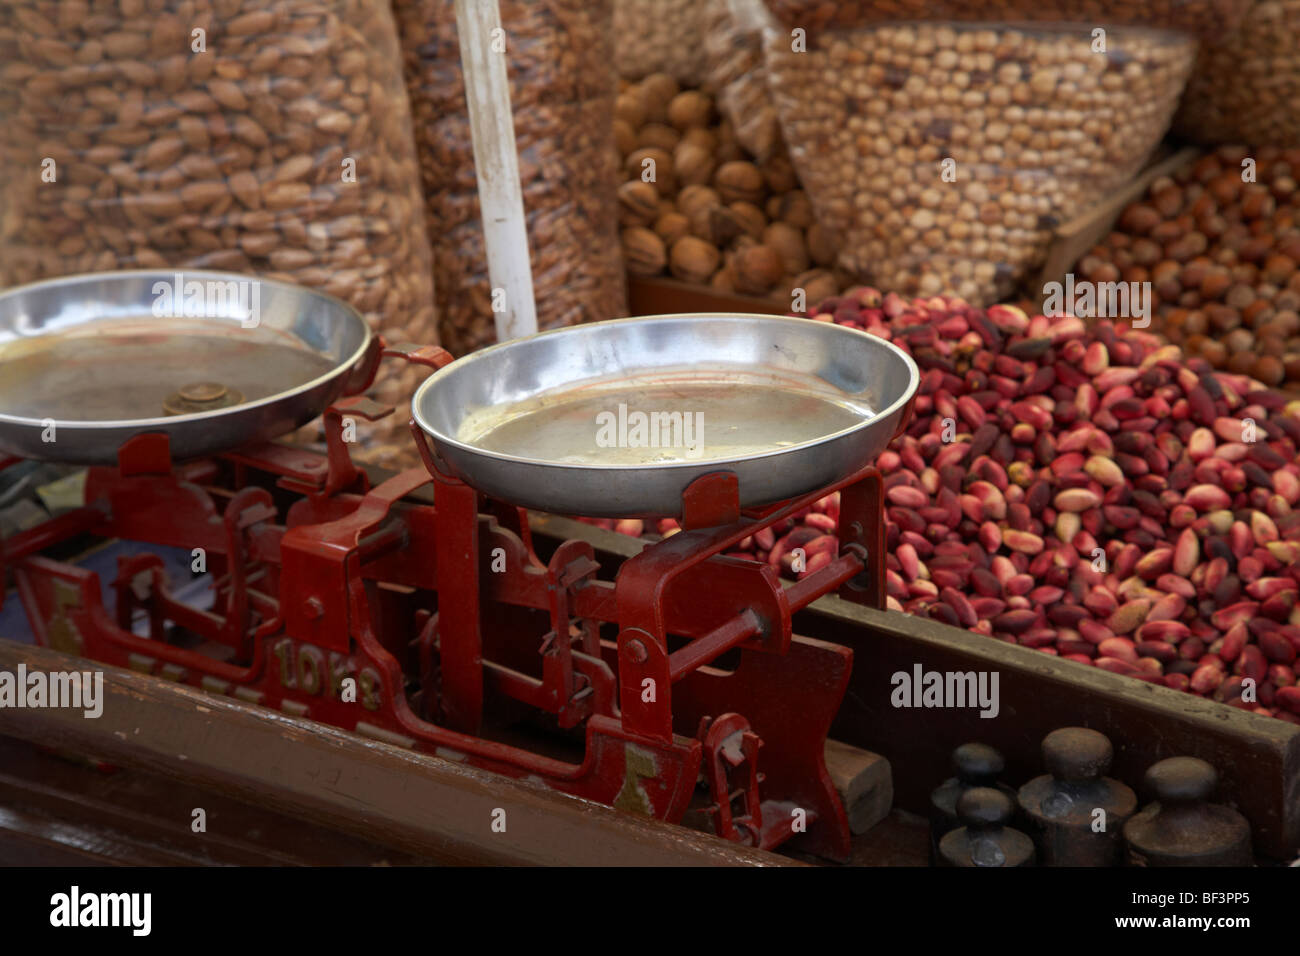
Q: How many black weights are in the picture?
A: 4